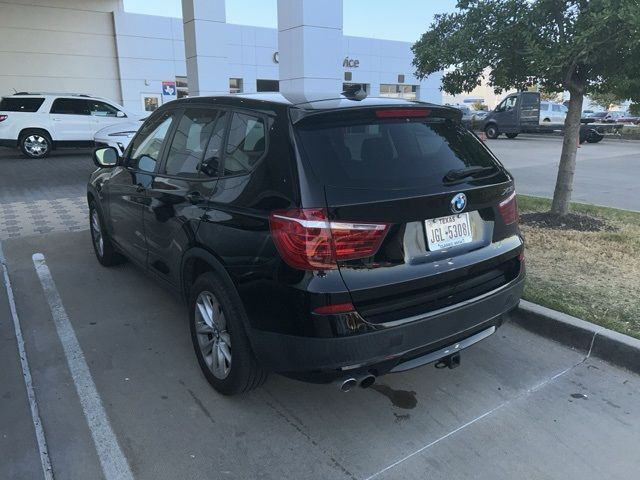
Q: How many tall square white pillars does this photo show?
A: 2